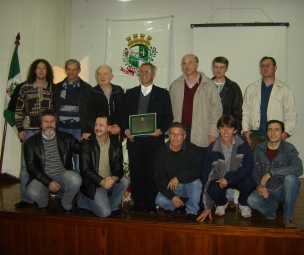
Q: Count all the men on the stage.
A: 12